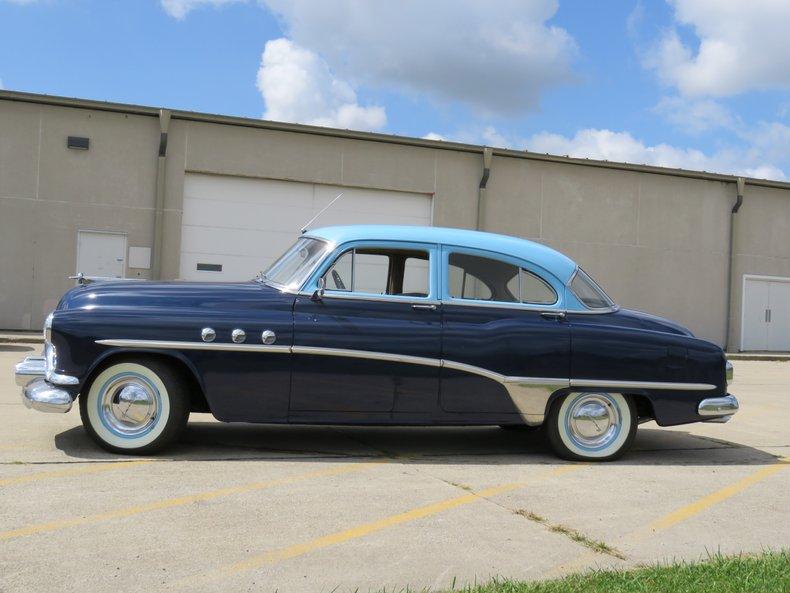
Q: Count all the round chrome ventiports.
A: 3